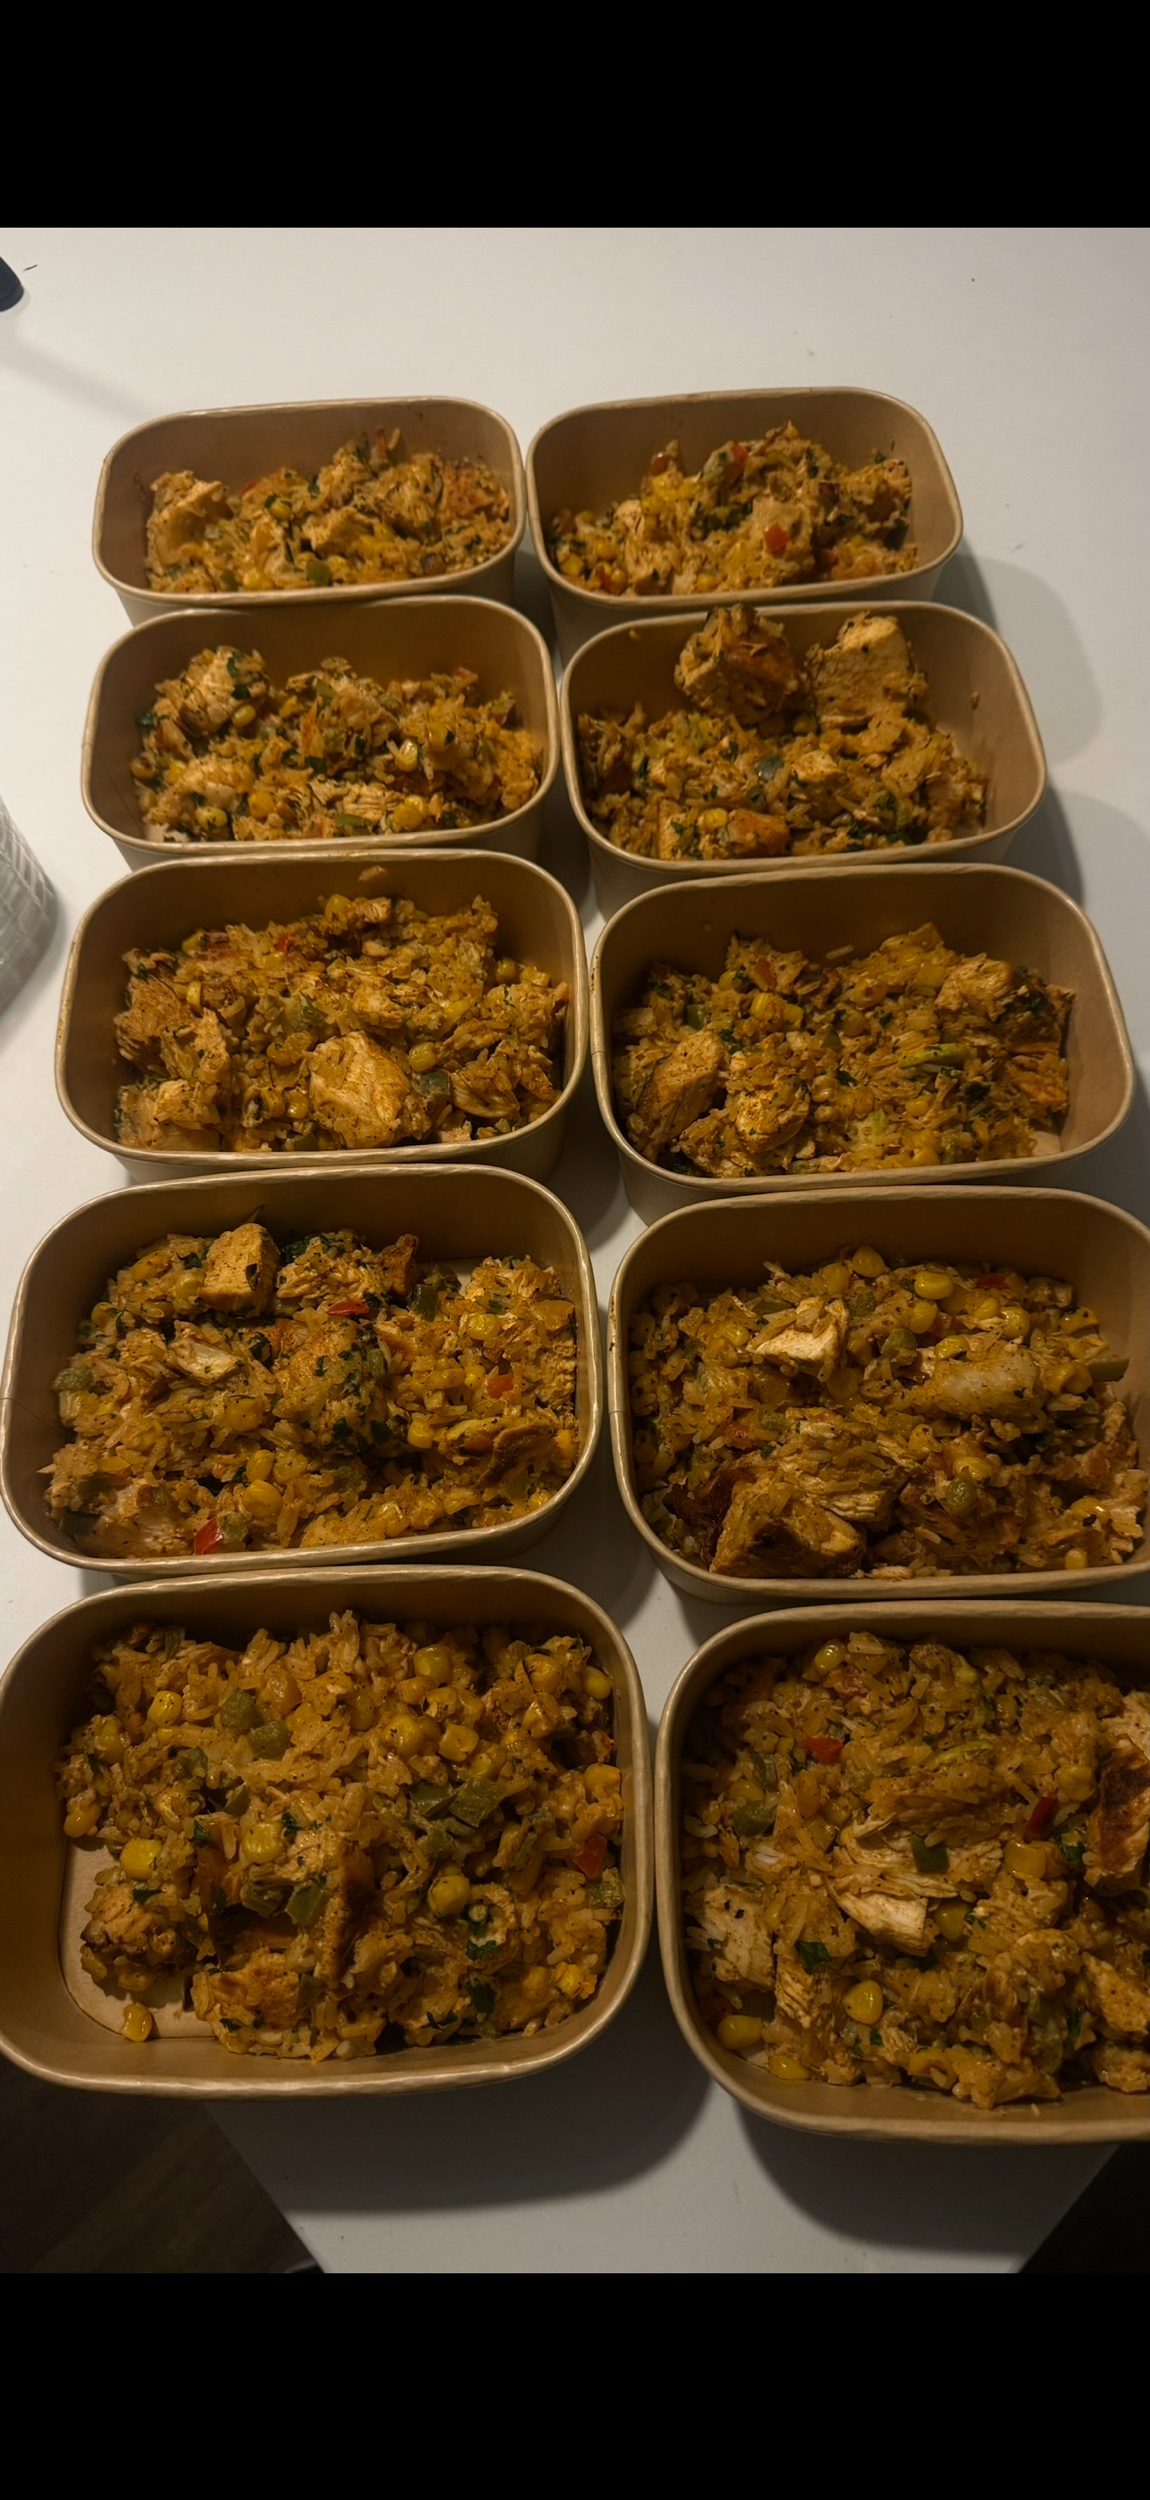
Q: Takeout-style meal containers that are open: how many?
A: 10